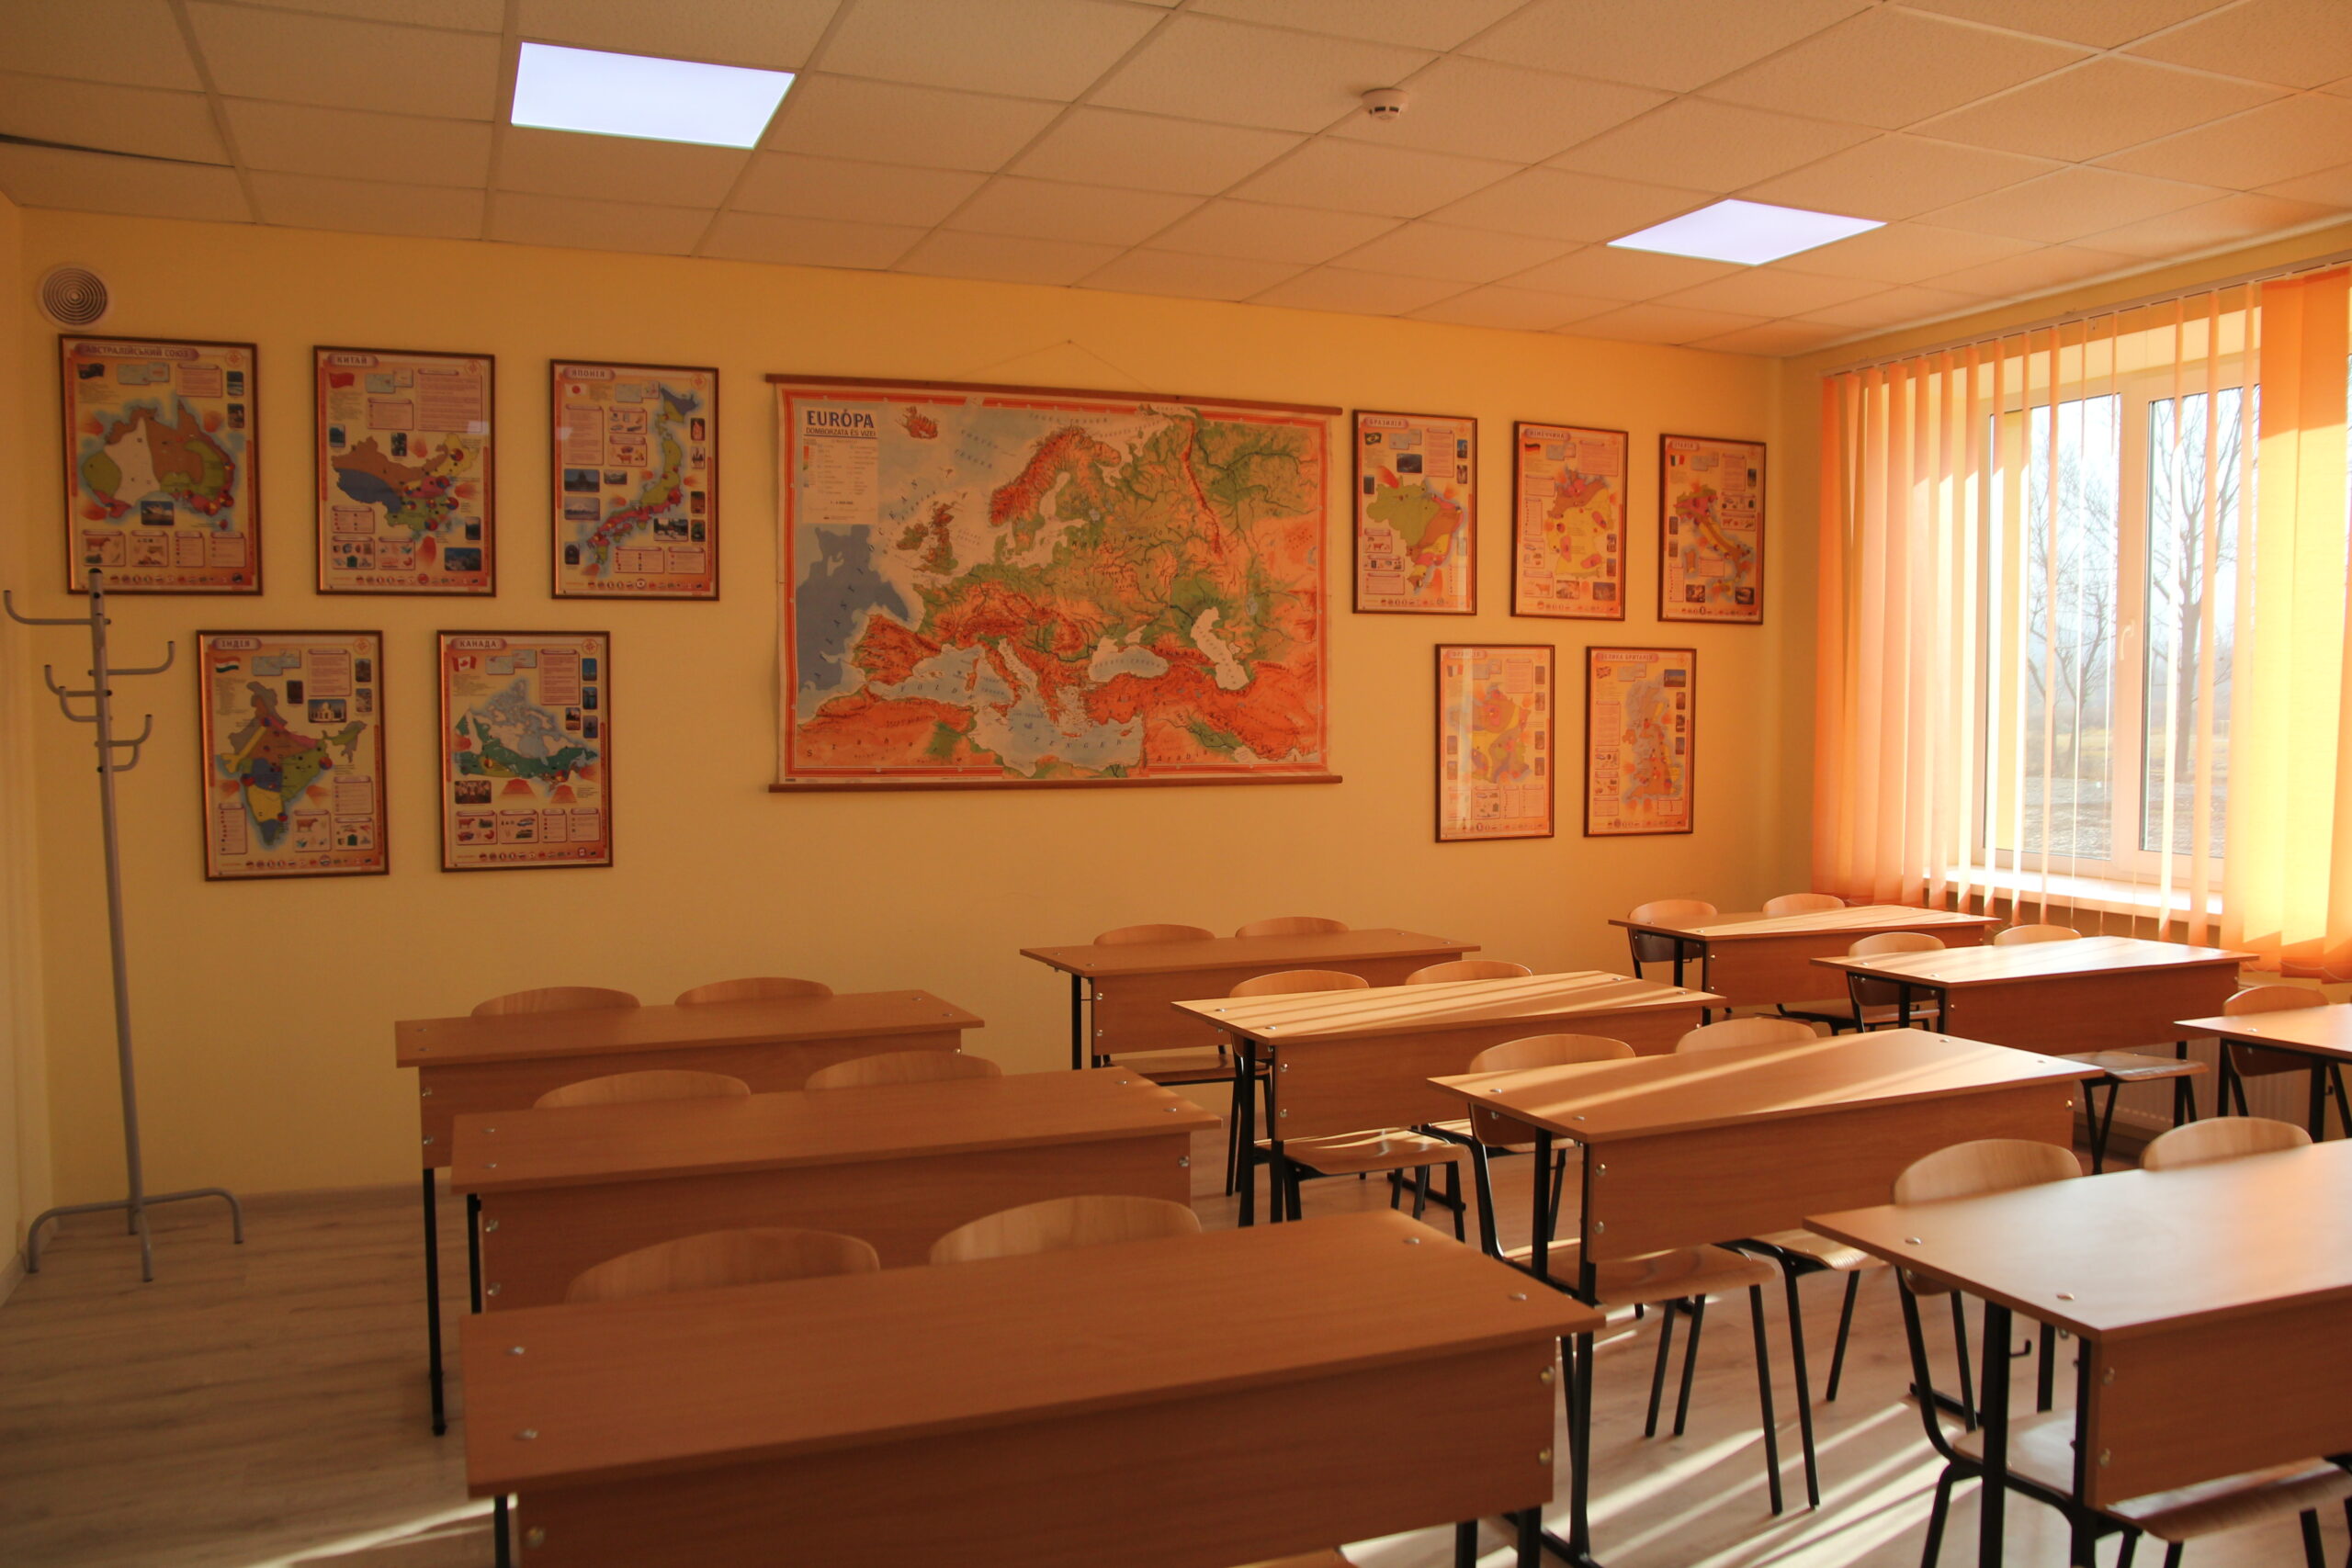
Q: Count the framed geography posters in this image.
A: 10